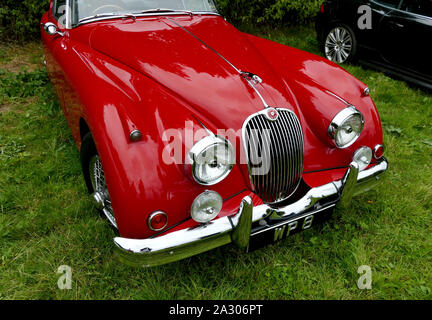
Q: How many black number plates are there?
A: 1